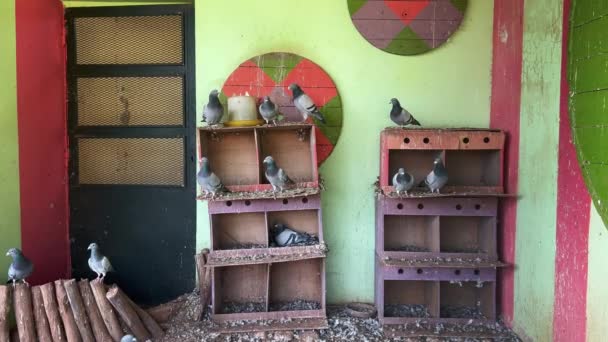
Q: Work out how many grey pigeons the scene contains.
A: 12